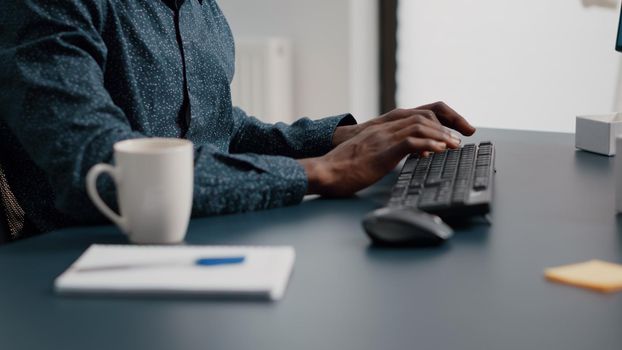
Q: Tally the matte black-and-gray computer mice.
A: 1